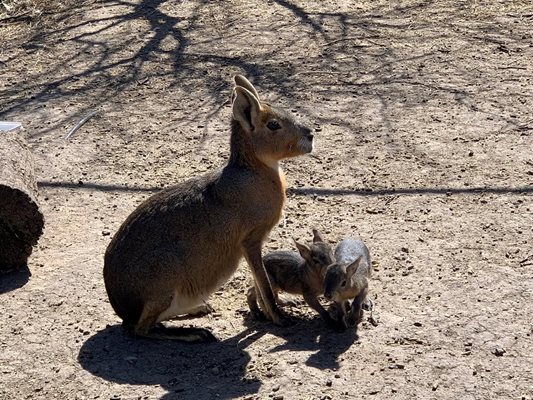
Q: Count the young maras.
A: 2